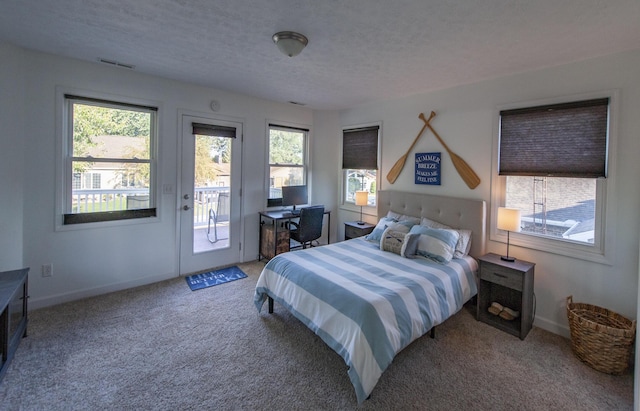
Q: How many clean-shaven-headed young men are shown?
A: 0